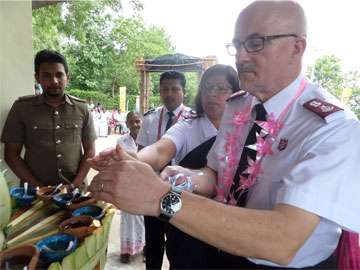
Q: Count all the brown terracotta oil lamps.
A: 4